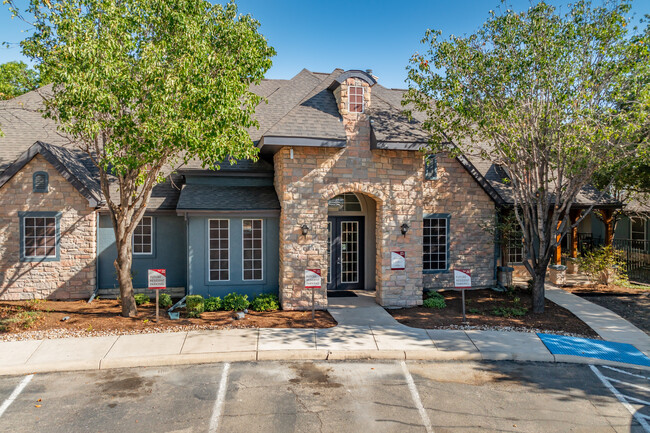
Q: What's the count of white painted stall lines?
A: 4